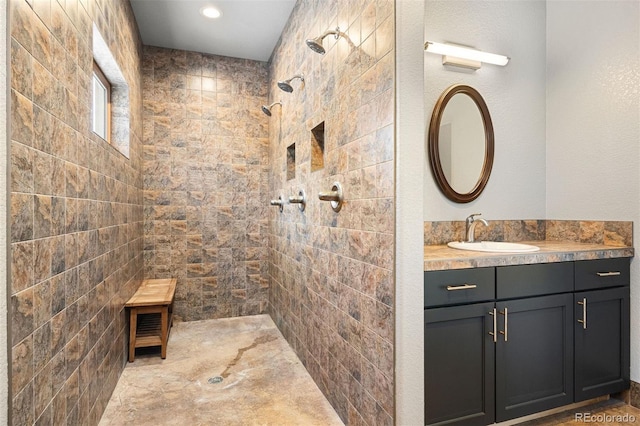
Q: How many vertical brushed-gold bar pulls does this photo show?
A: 3